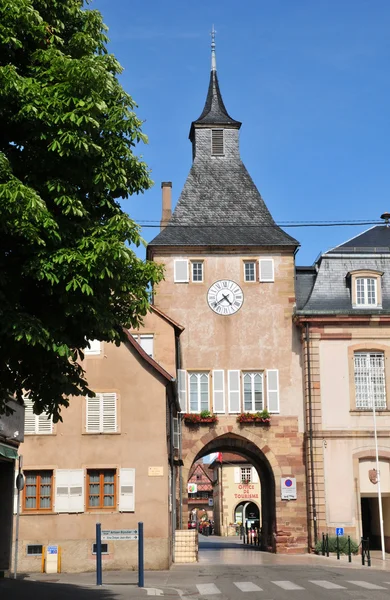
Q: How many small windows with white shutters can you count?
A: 2